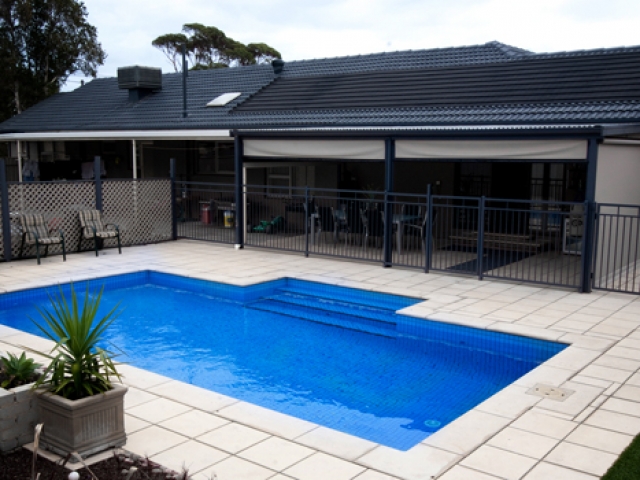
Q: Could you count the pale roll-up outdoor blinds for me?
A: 2